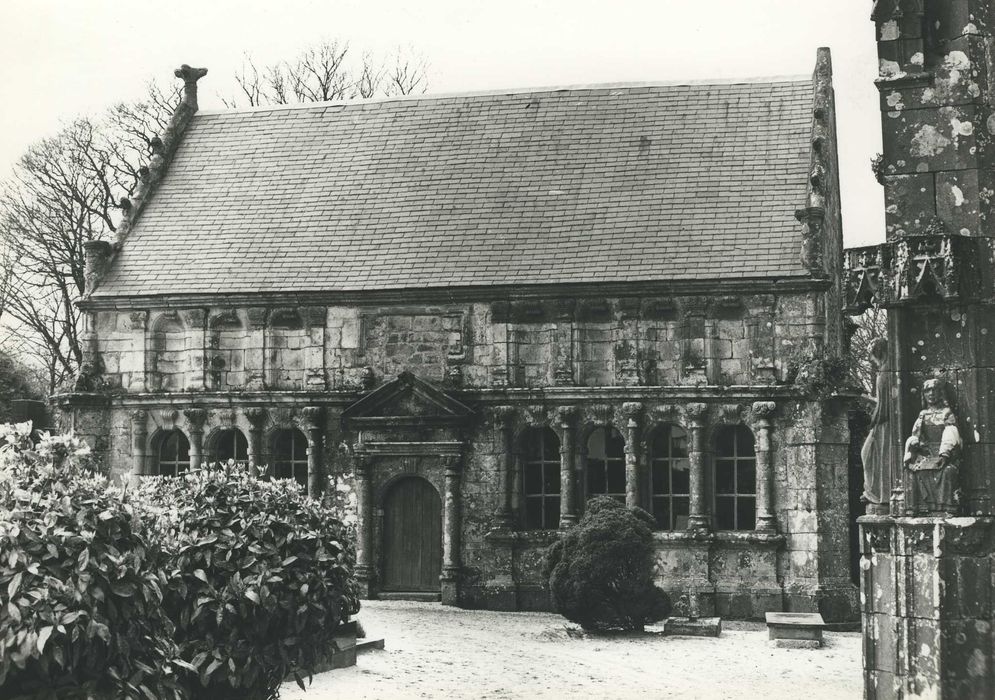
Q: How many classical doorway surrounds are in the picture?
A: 1